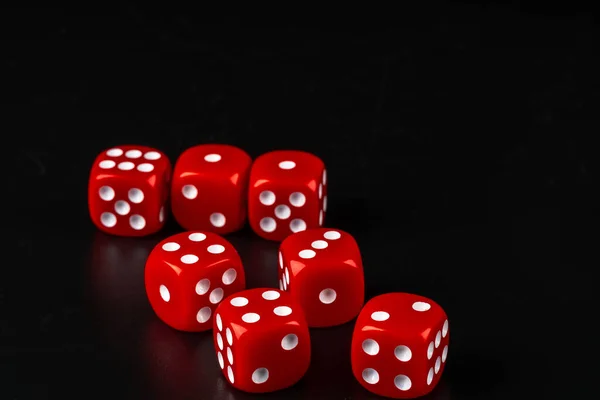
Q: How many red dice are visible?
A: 7